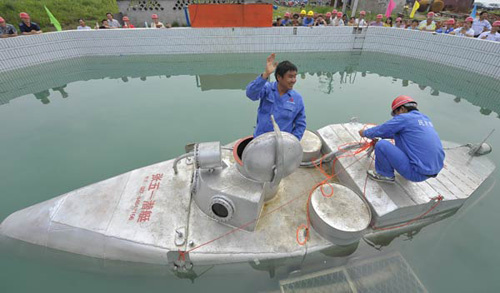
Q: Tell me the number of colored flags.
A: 4